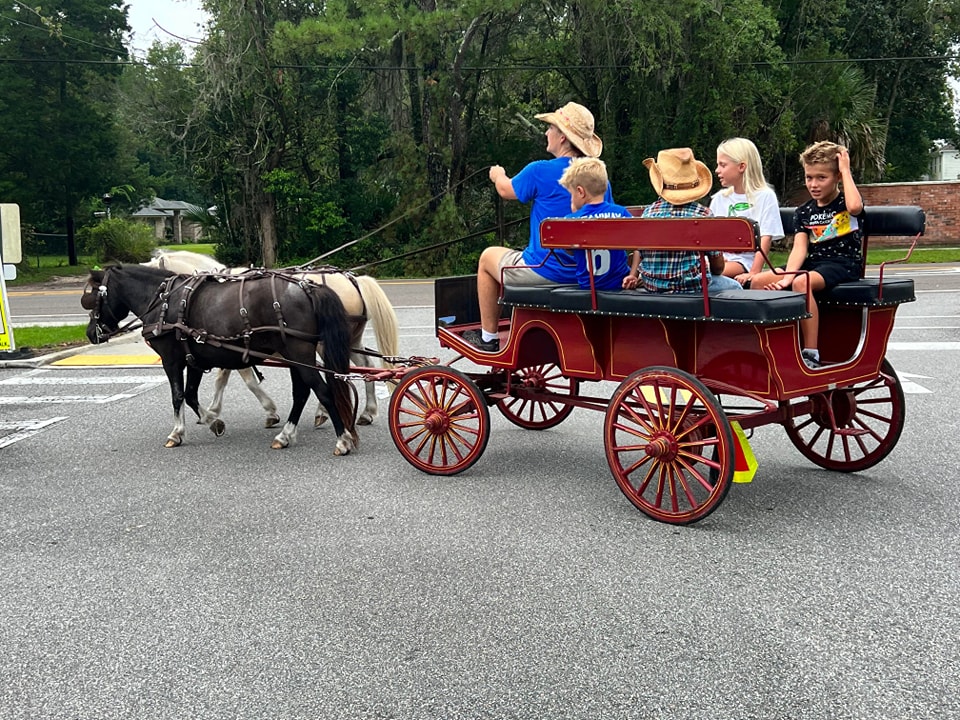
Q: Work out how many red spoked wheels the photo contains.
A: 4